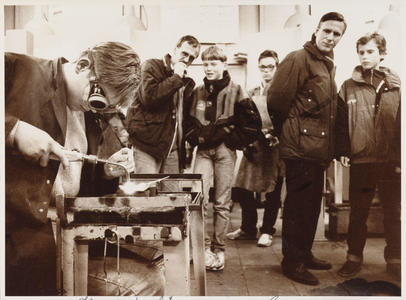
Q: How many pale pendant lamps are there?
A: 4